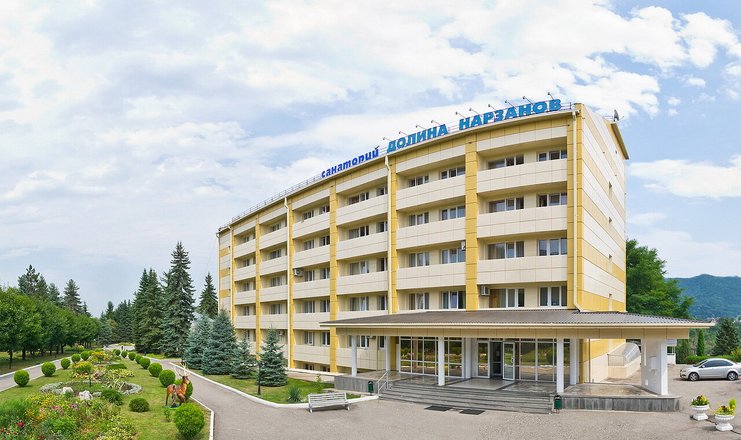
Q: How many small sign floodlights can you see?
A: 10